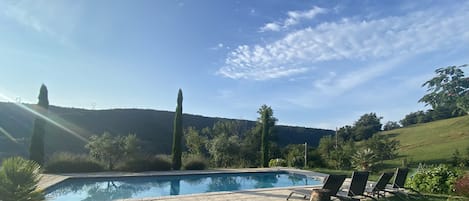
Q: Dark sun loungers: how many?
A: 4